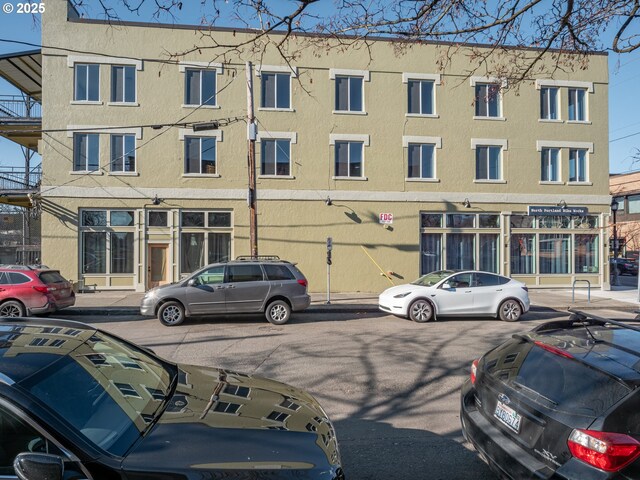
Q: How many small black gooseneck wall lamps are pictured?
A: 4